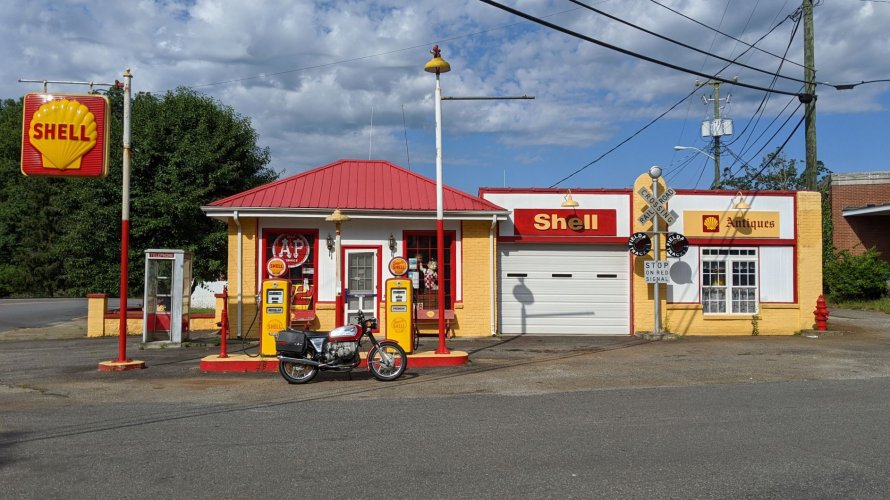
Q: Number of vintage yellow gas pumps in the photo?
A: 2